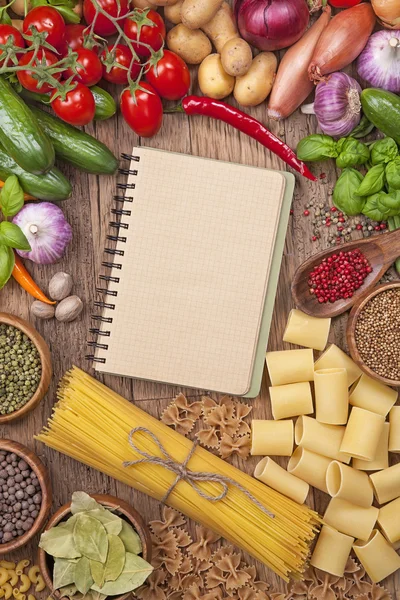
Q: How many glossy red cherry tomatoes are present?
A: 11